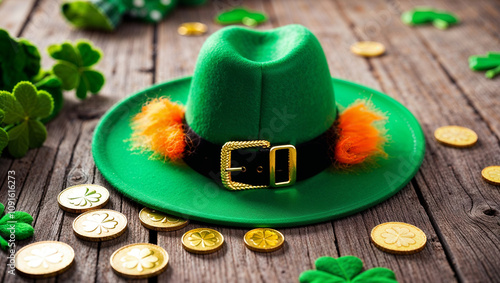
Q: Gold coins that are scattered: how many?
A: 12